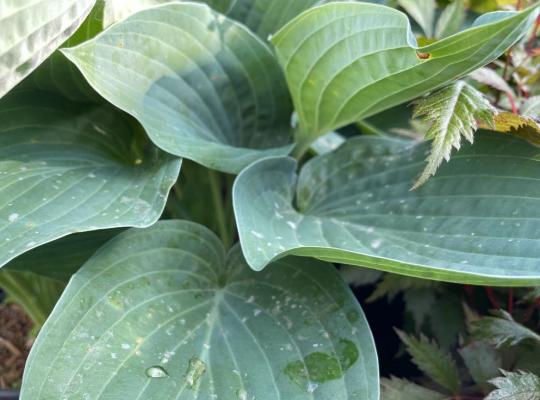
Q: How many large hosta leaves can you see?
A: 5